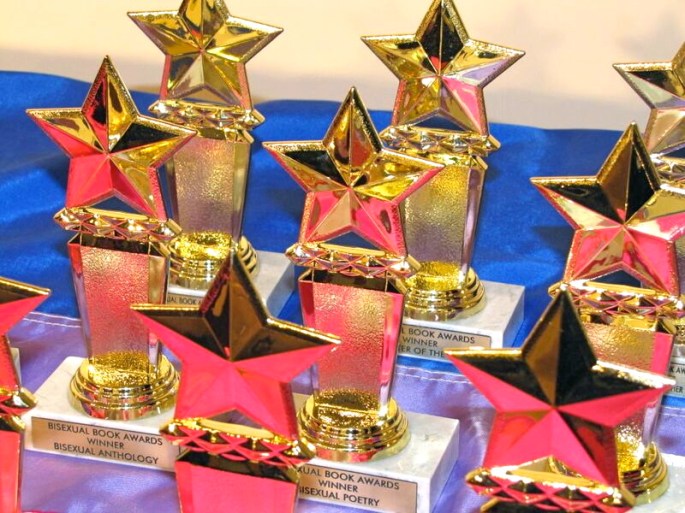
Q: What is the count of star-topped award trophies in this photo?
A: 9